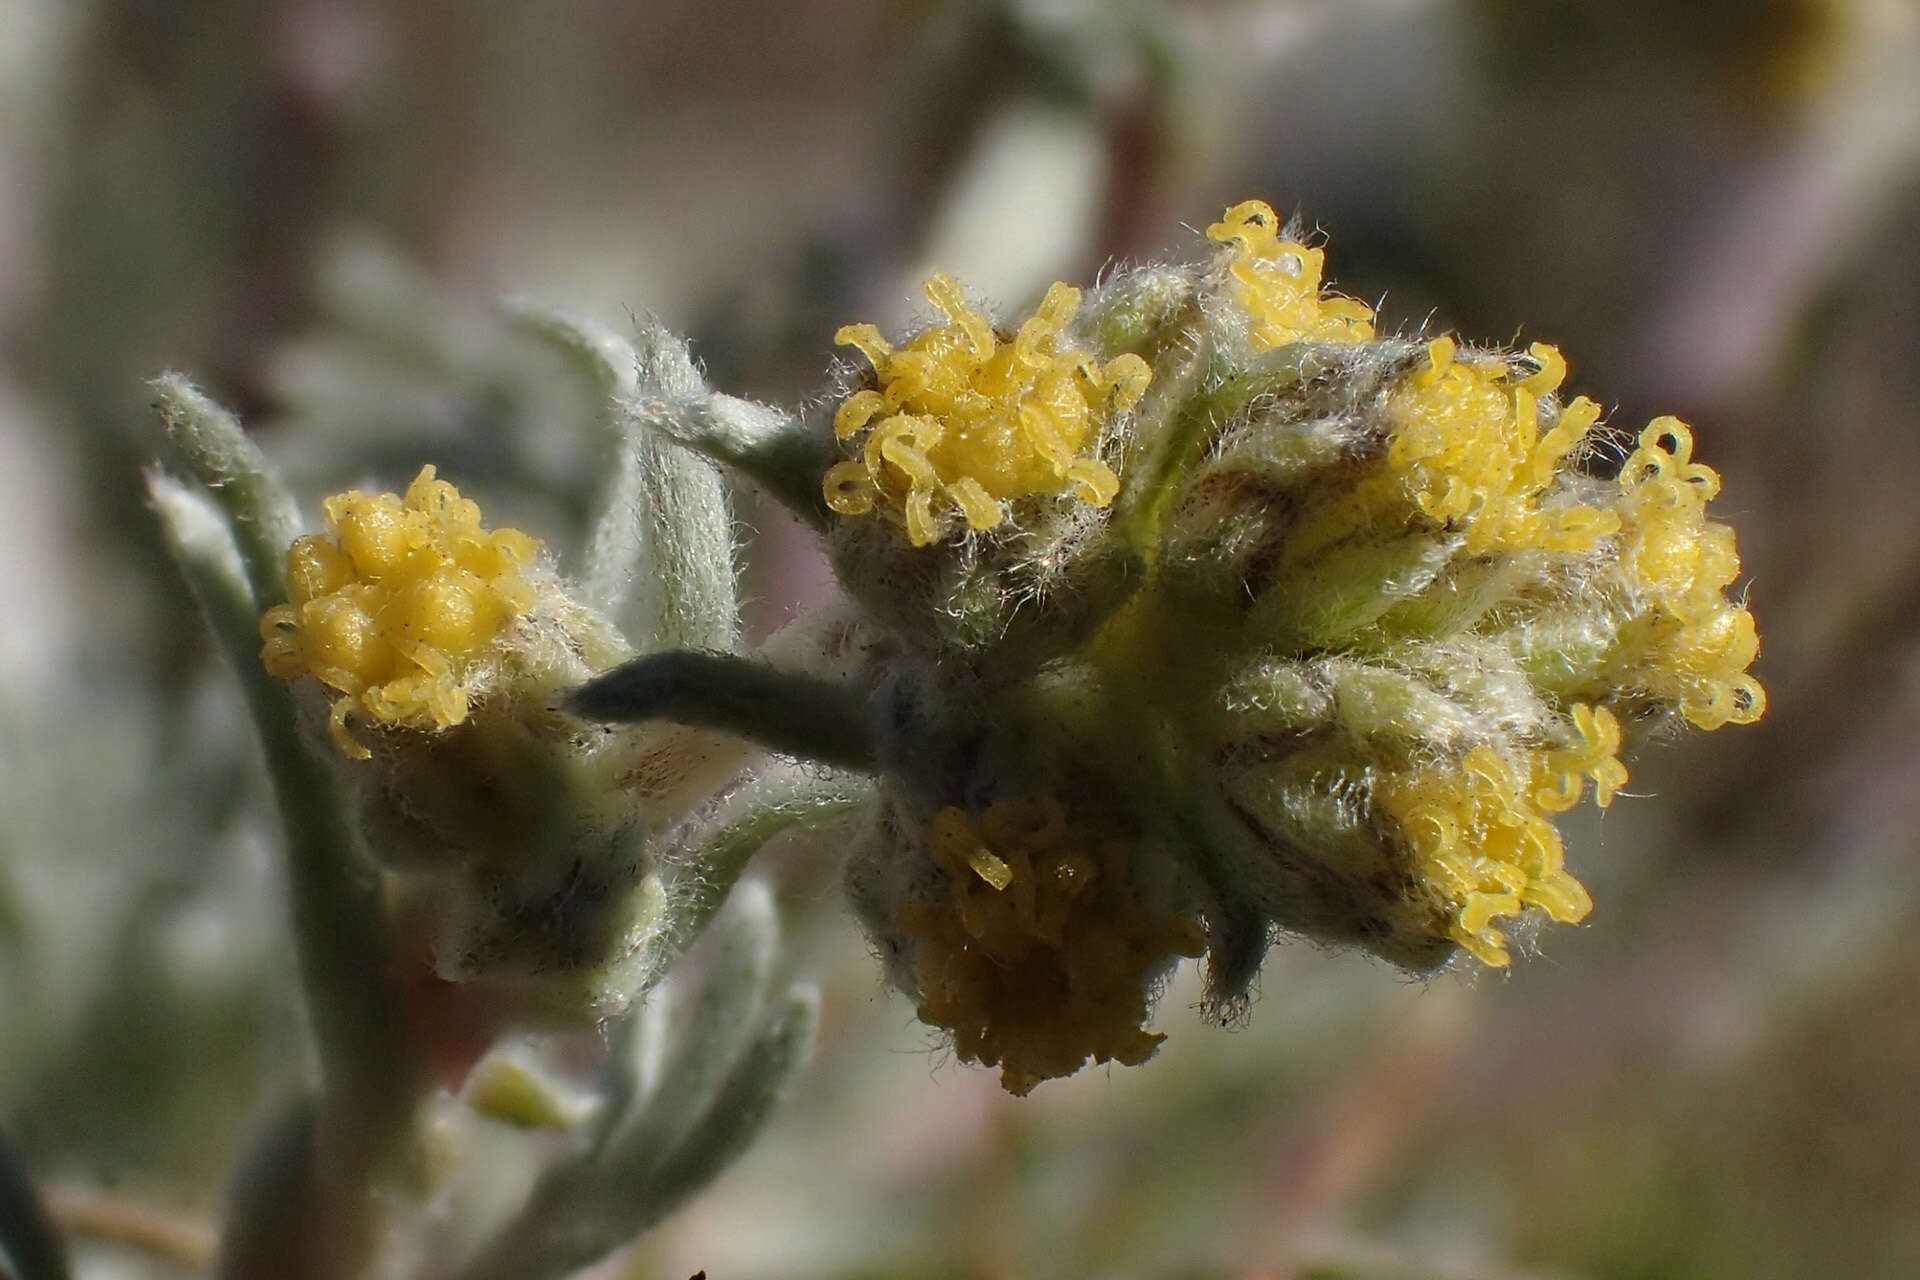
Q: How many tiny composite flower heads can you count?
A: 7